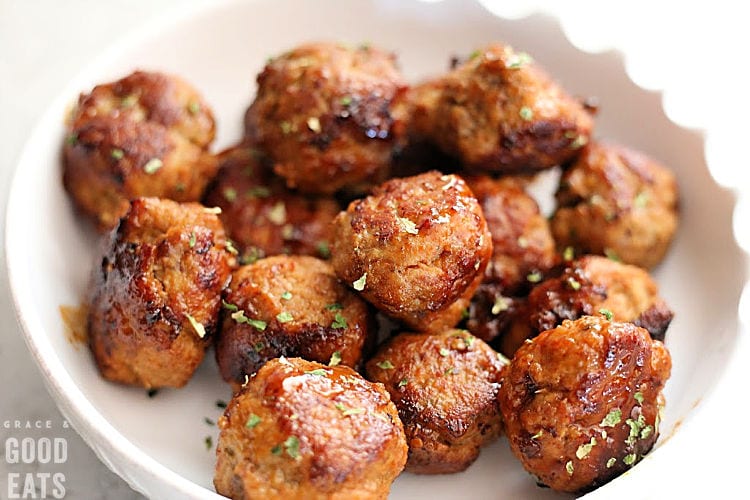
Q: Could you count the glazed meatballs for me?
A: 13